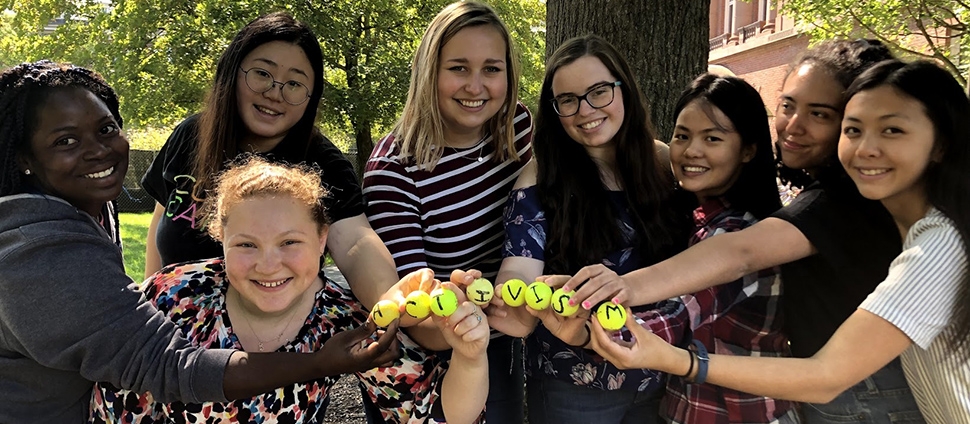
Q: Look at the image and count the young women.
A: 8